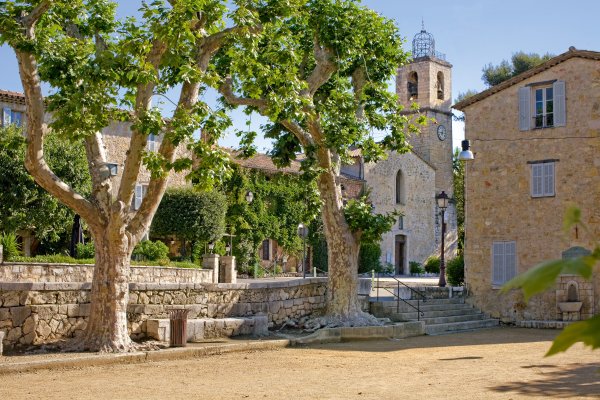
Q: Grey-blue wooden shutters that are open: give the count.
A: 2